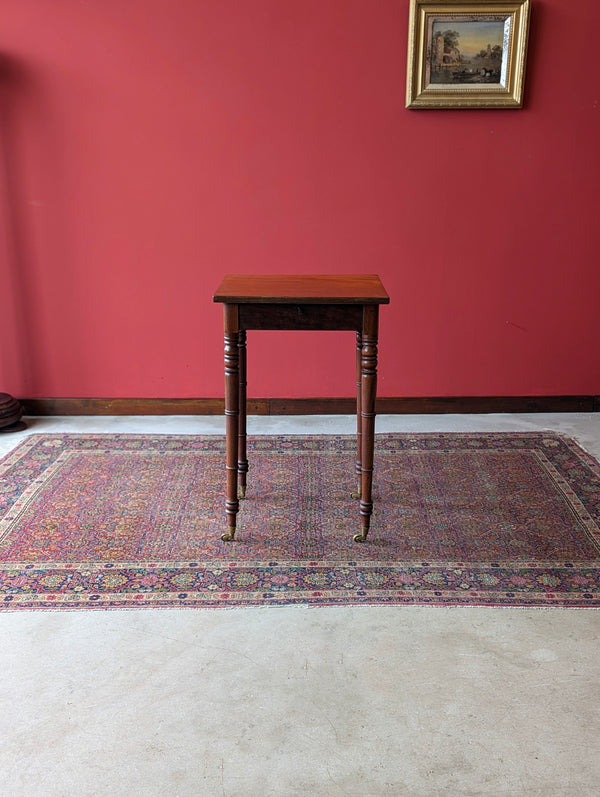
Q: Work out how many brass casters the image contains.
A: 4